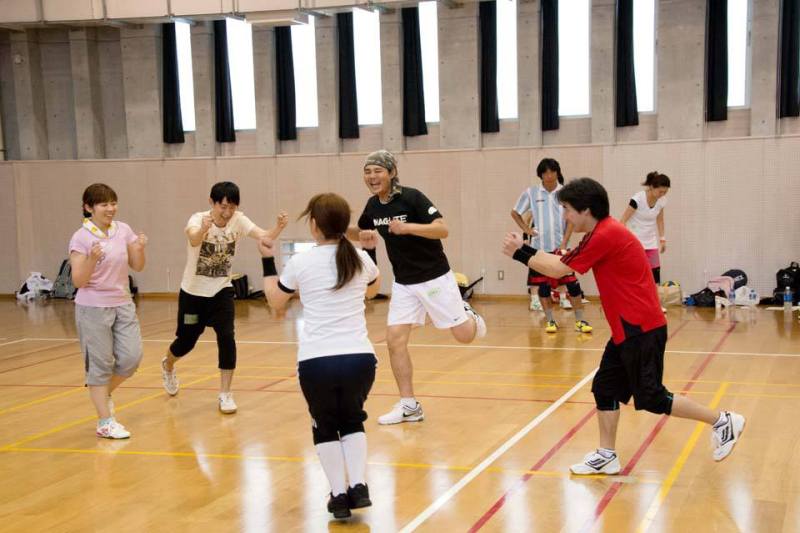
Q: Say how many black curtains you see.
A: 10